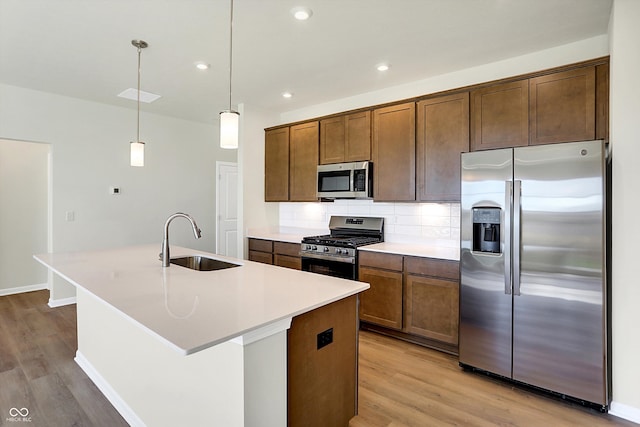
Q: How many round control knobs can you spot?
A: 5